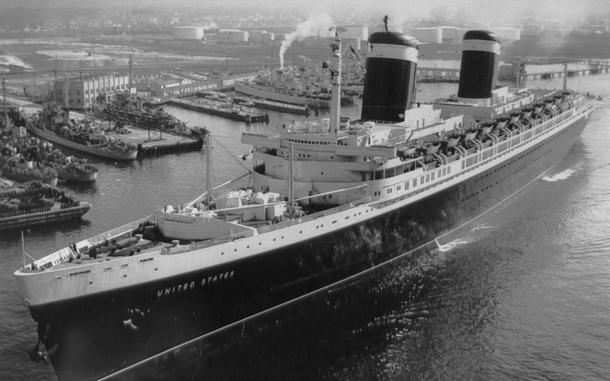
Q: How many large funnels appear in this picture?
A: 2